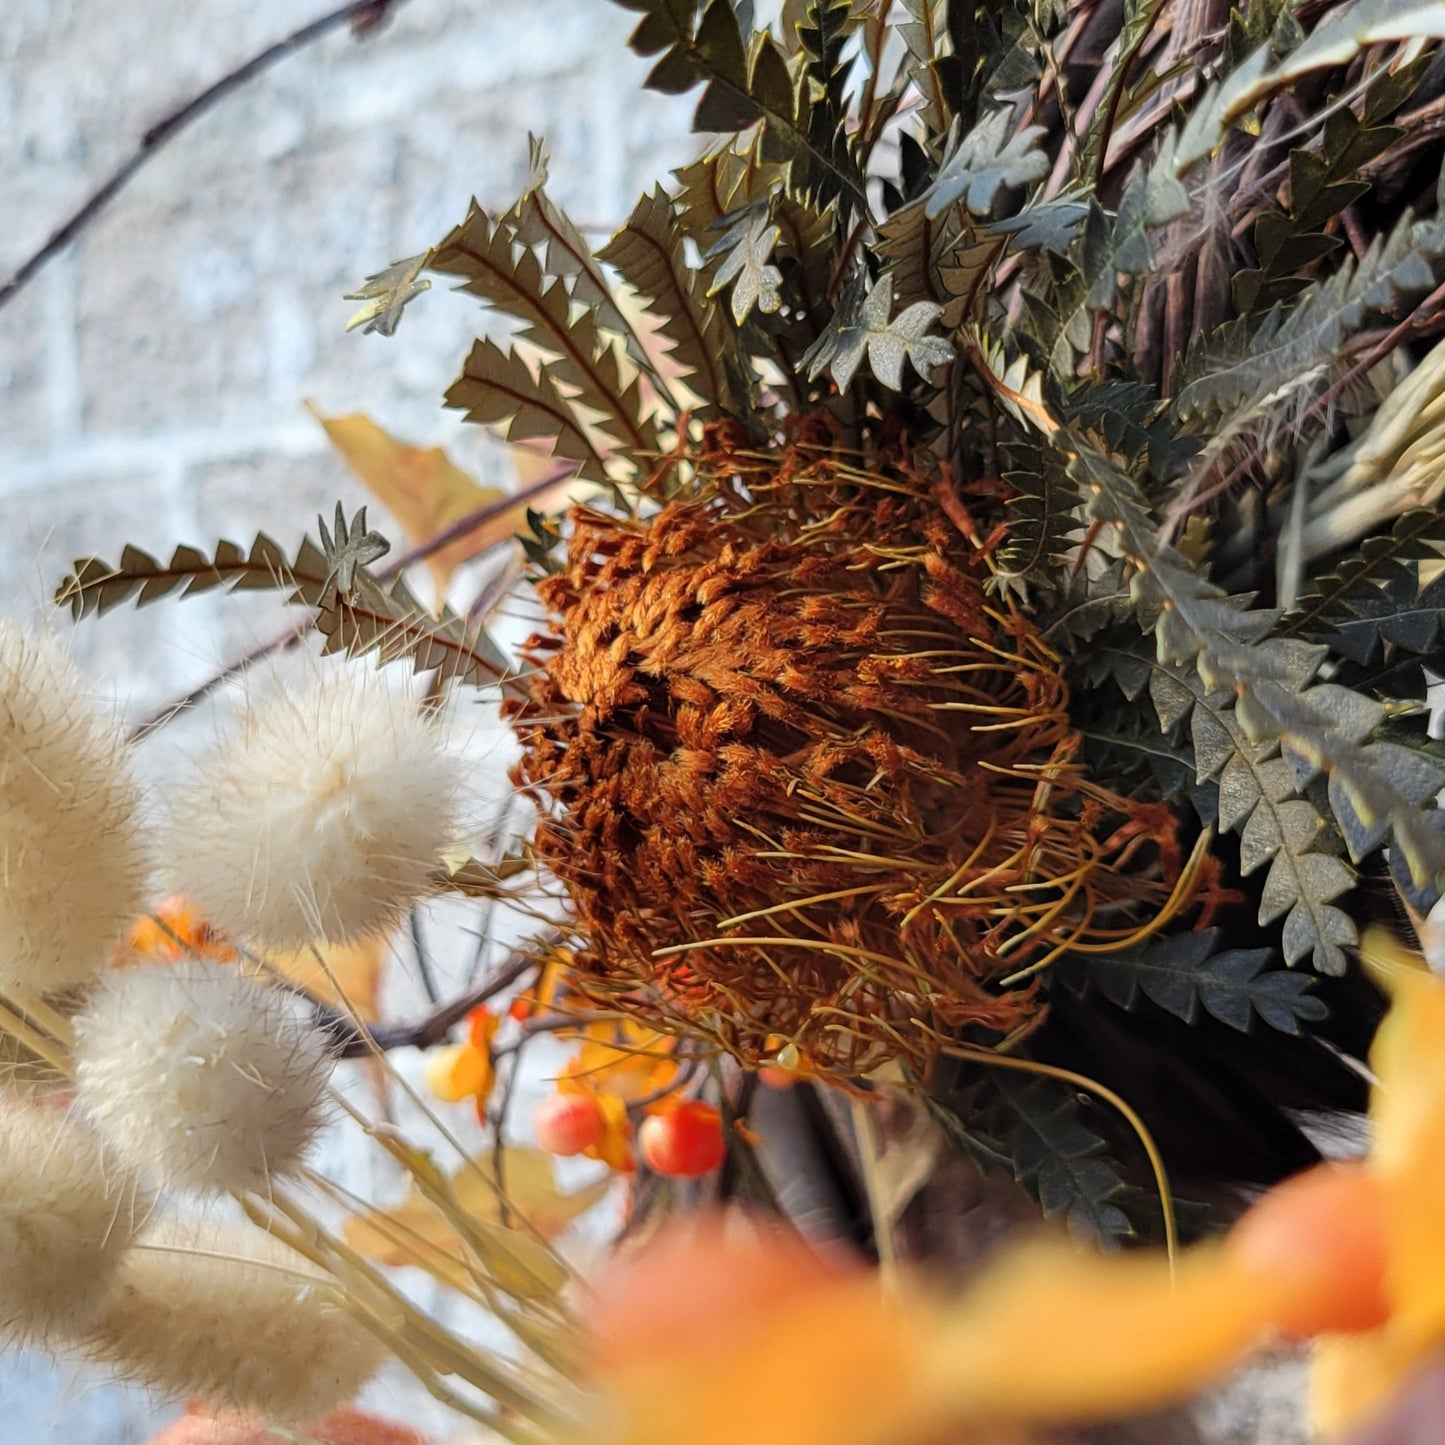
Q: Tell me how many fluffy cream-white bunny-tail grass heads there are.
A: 5